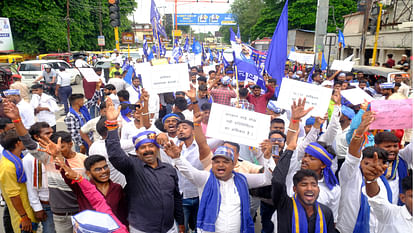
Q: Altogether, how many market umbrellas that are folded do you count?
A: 0